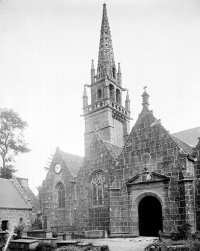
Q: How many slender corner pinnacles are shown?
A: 4